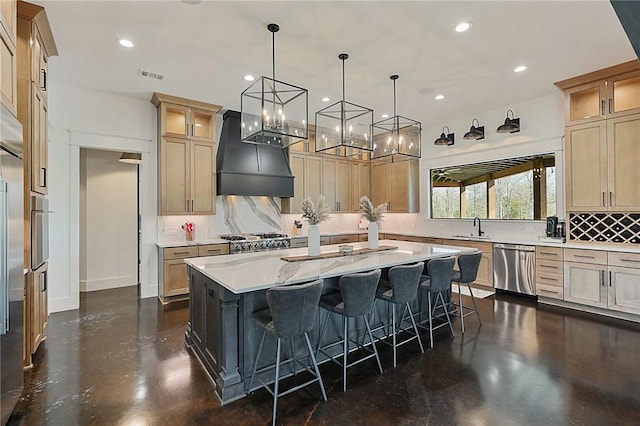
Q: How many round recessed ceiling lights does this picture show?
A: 7